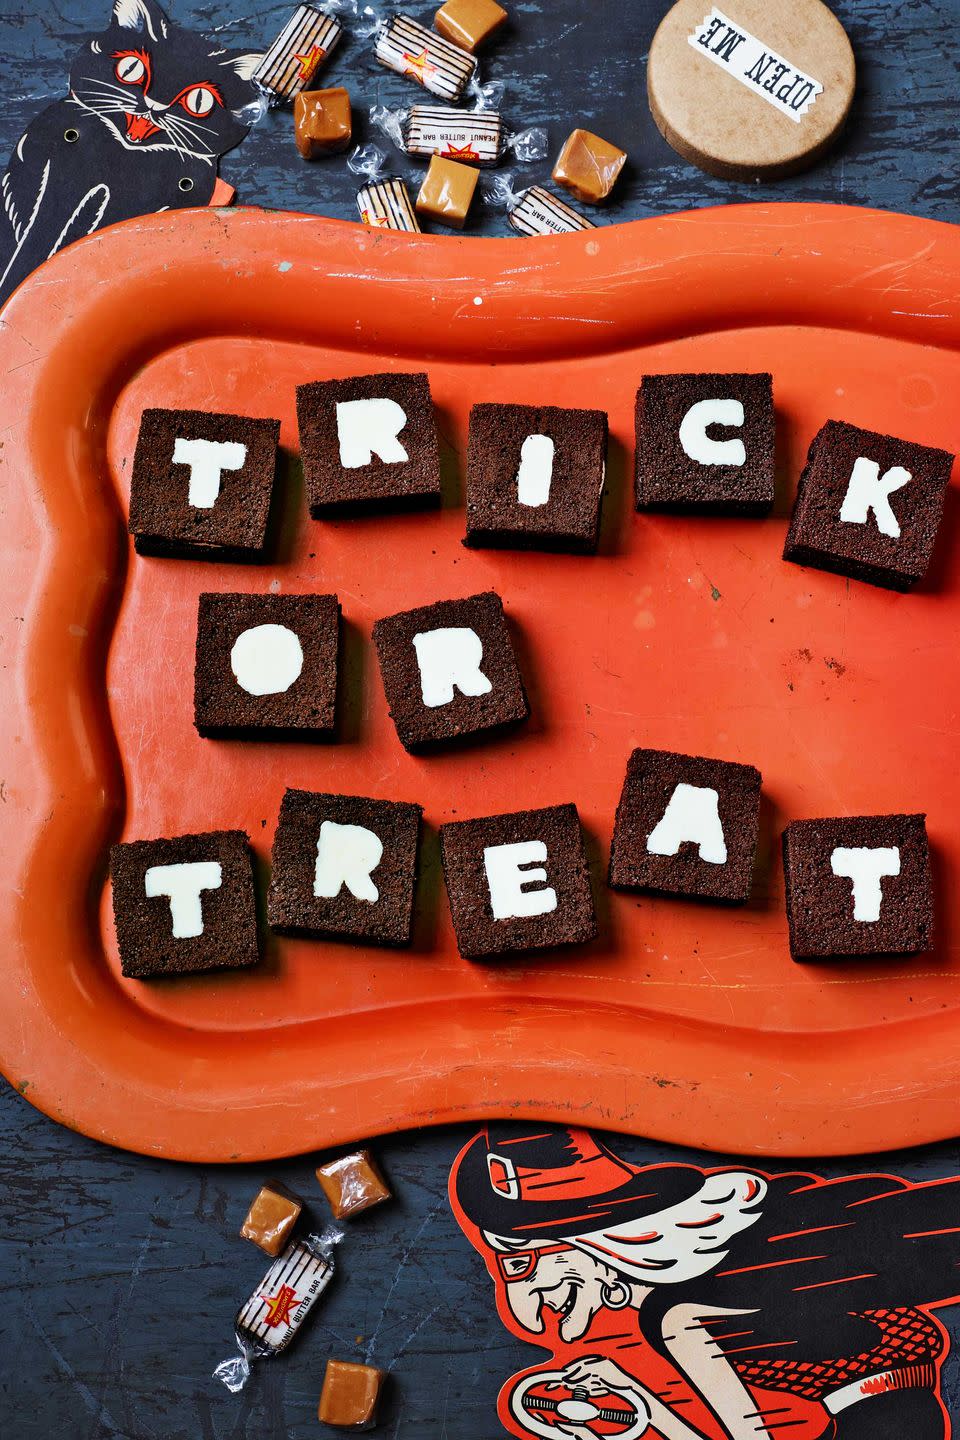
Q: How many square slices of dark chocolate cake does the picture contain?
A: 12